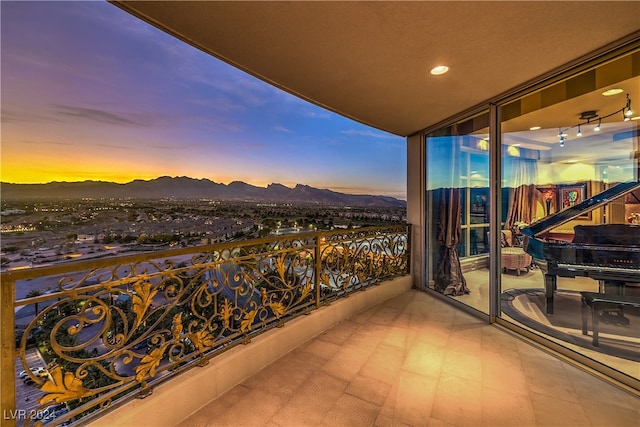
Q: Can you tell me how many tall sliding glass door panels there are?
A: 2